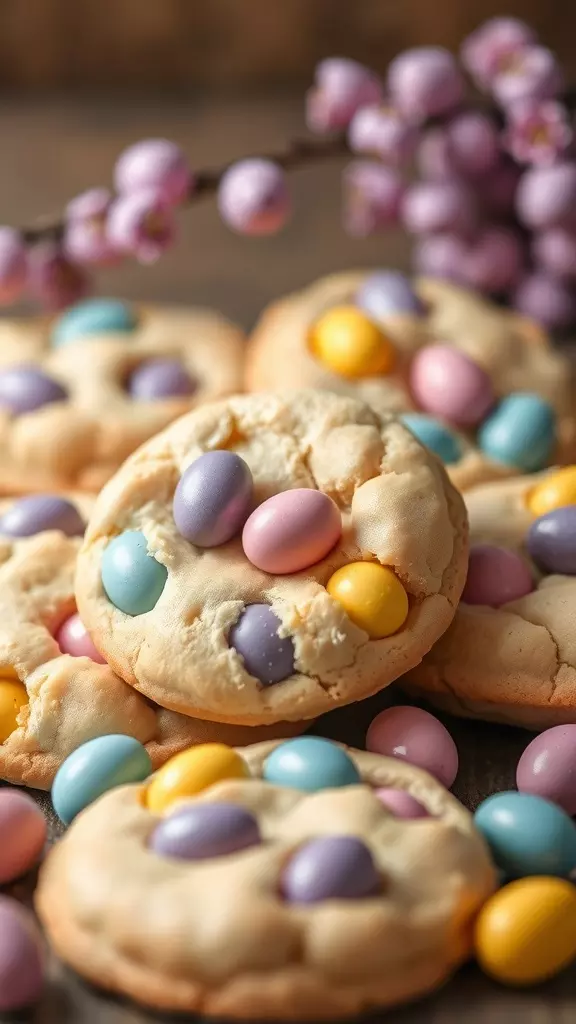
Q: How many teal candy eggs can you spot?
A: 7